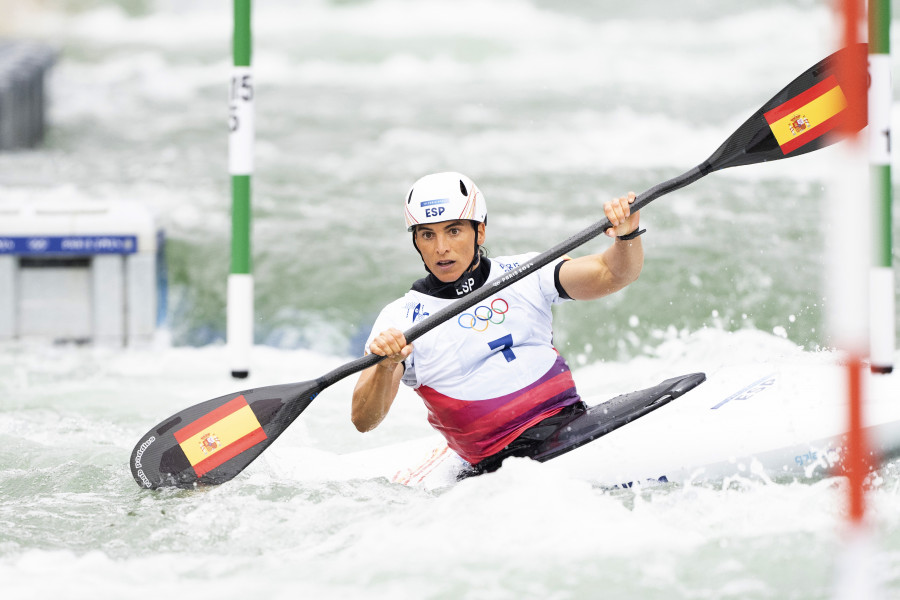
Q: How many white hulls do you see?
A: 1